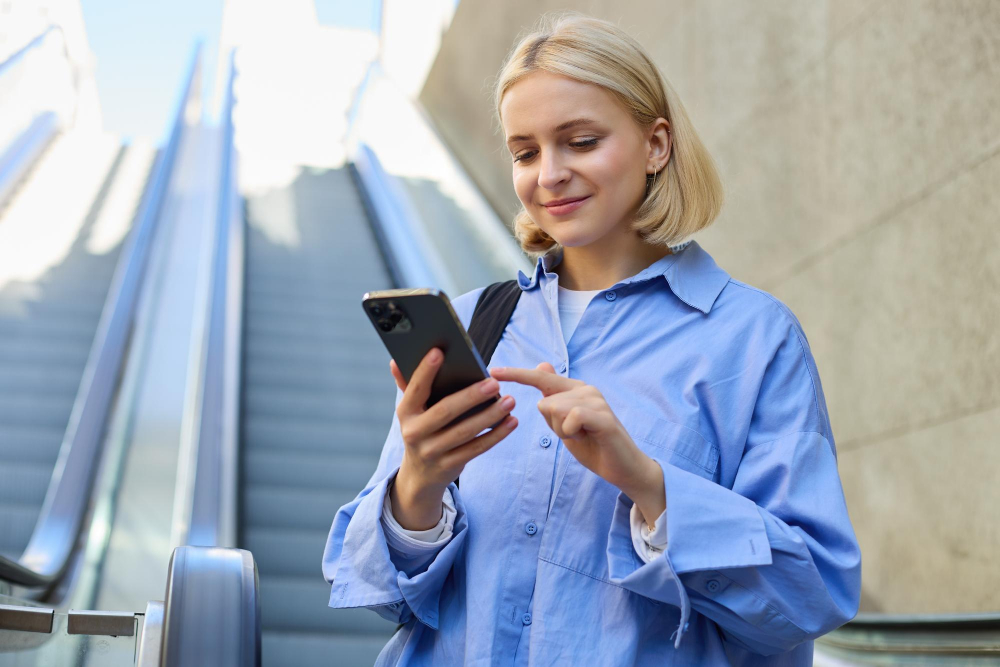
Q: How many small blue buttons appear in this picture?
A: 6